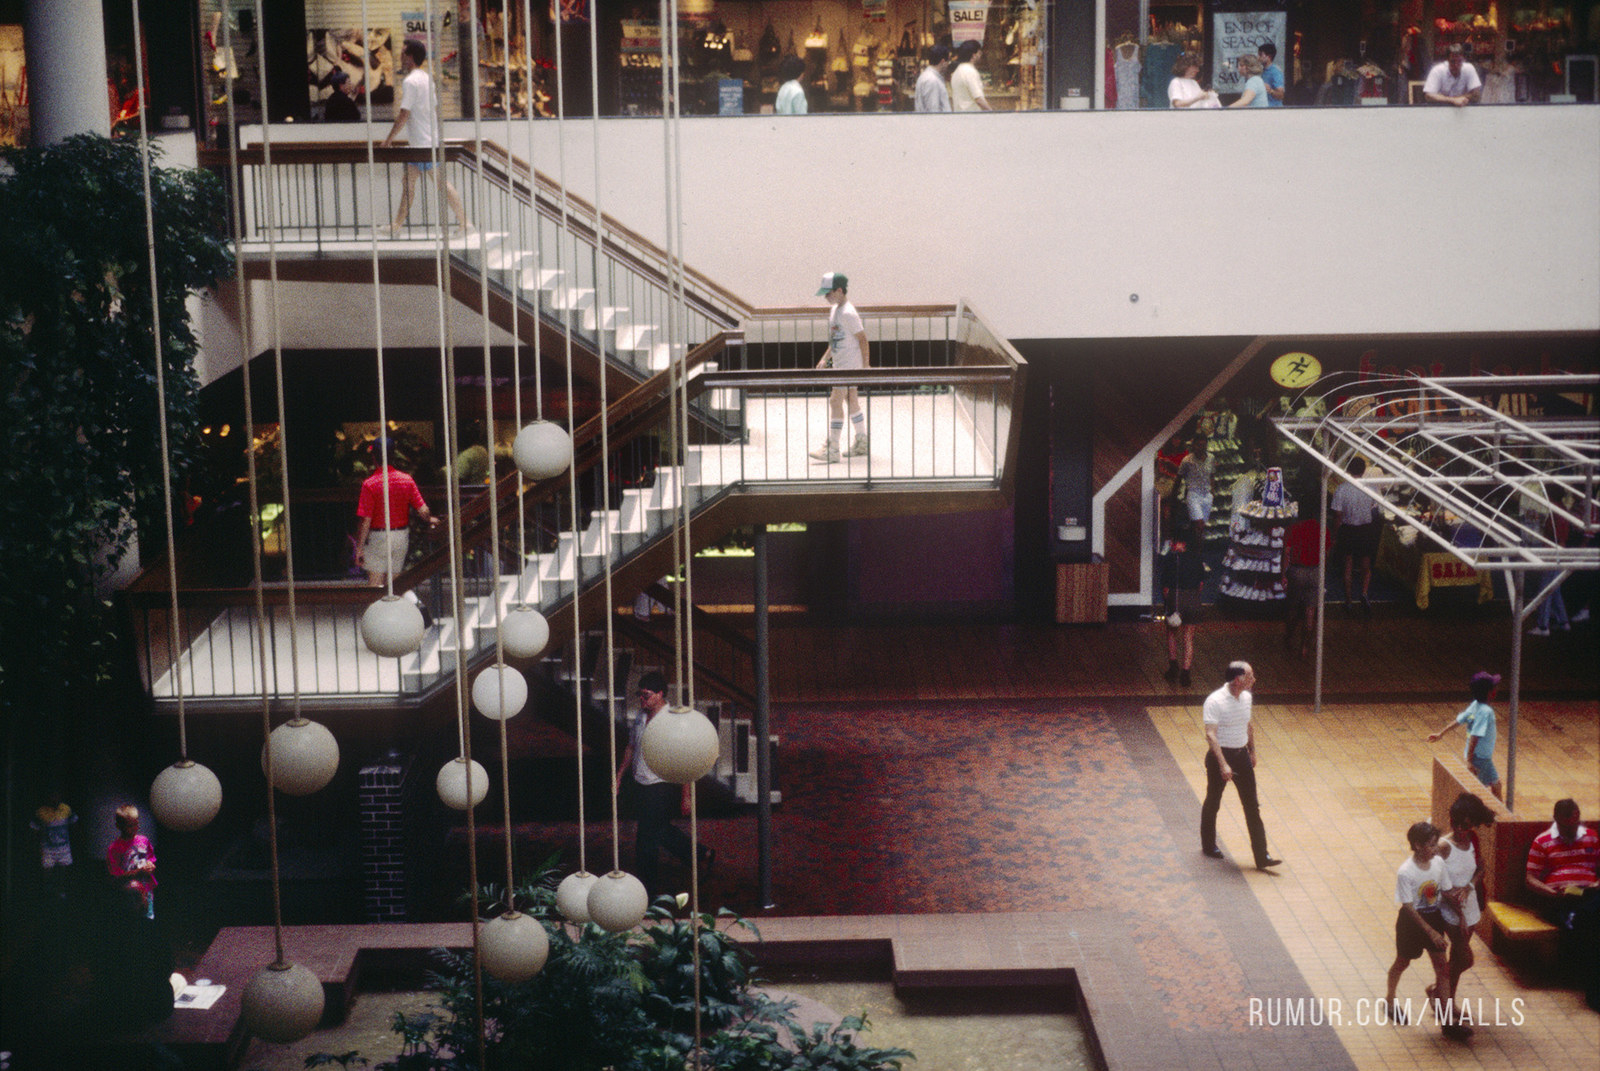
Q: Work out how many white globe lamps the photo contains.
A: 12